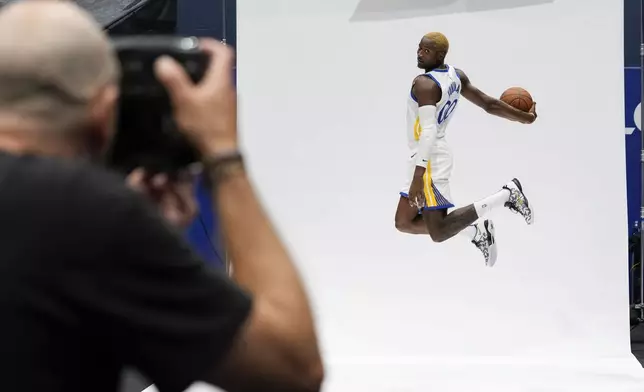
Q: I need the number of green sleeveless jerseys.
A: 0